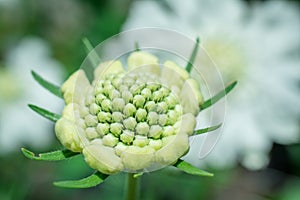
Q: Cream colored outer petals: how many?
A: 11